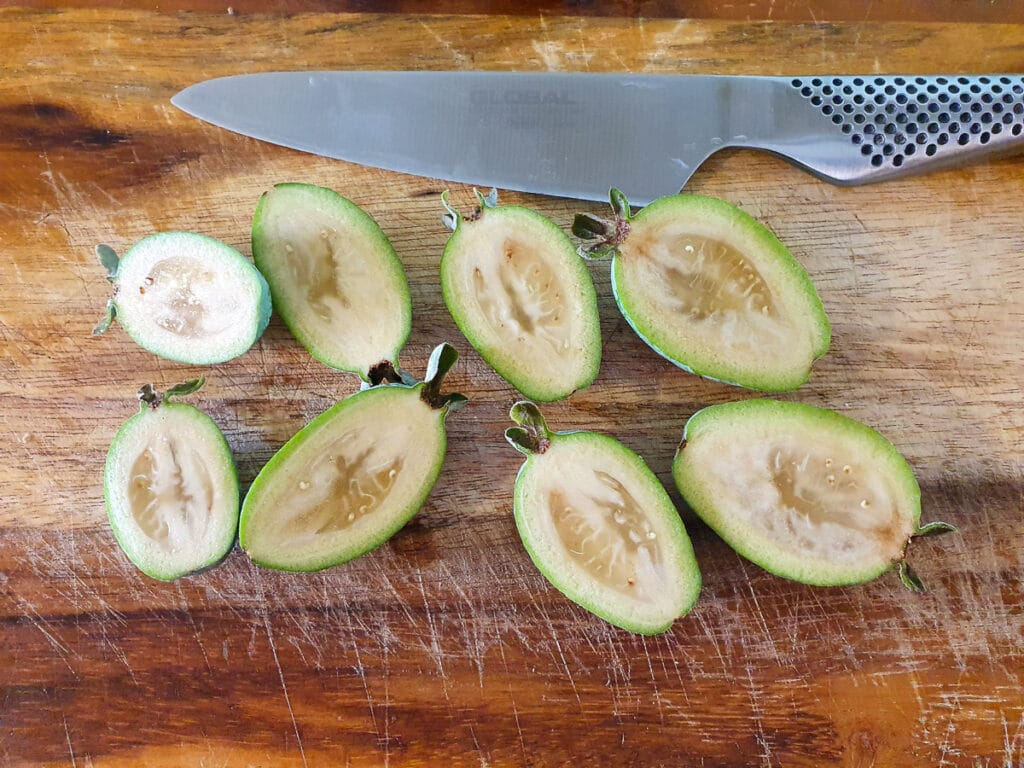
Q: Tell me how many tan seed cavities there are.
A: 8